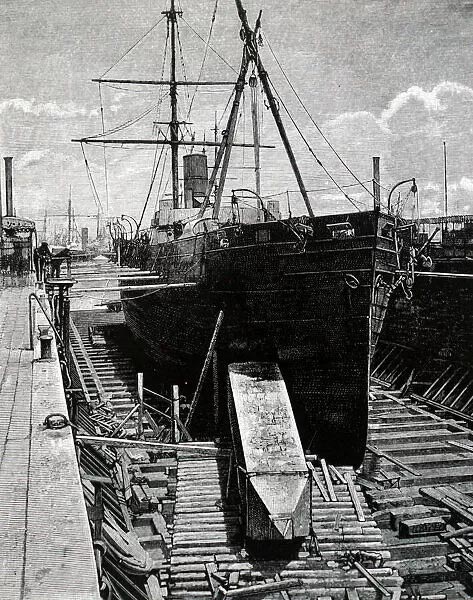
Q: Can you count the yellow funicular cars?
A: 0